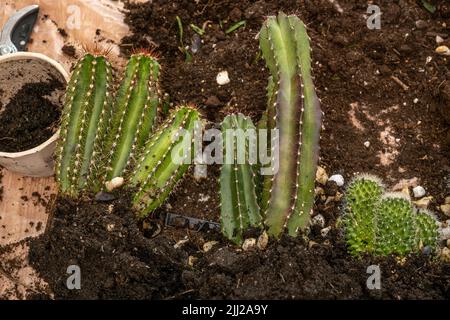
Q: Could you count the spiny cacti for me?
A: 8